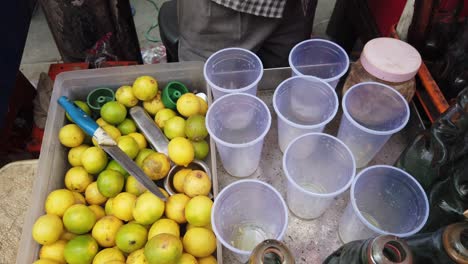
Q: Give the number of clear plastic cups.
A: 8